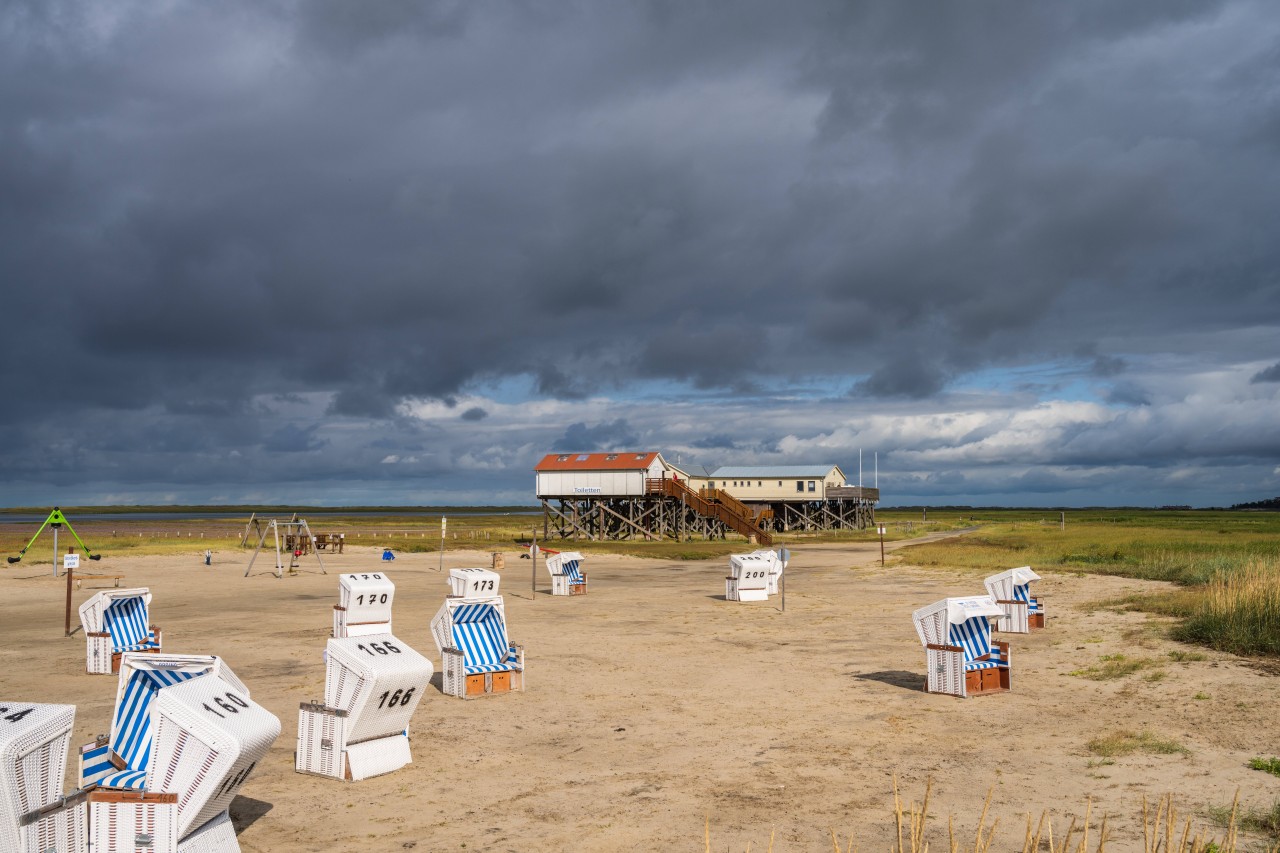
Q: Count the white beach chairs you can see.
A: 13